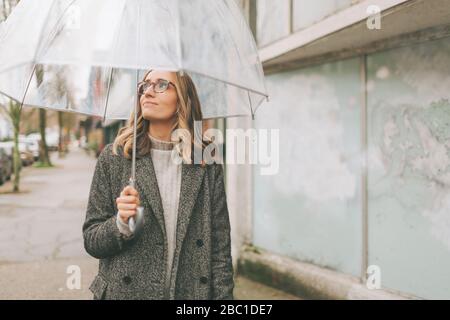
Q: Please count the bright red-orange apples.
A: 0